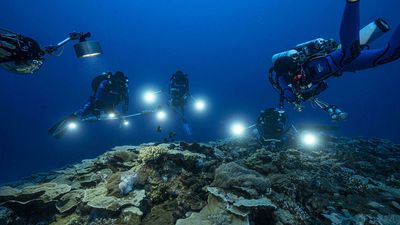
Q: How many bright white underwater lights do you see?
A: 8